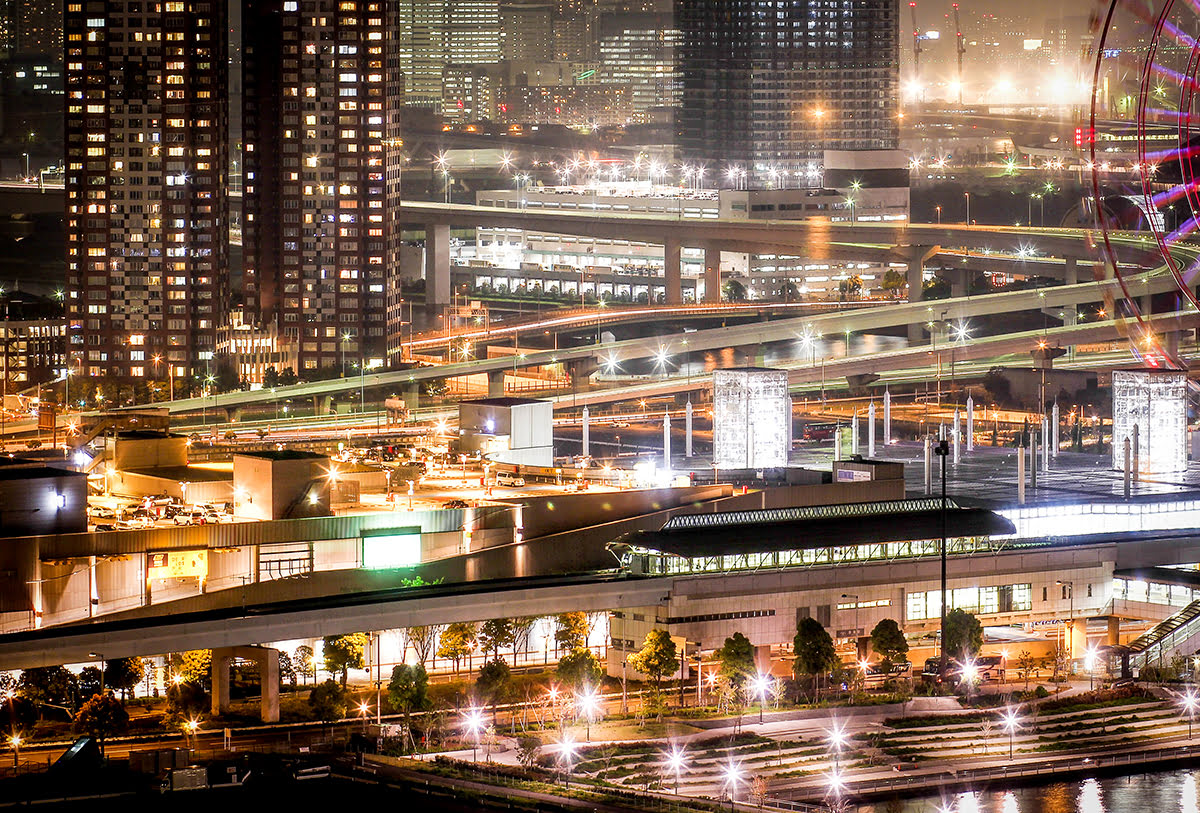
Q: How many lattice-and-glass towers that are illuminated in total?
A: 2